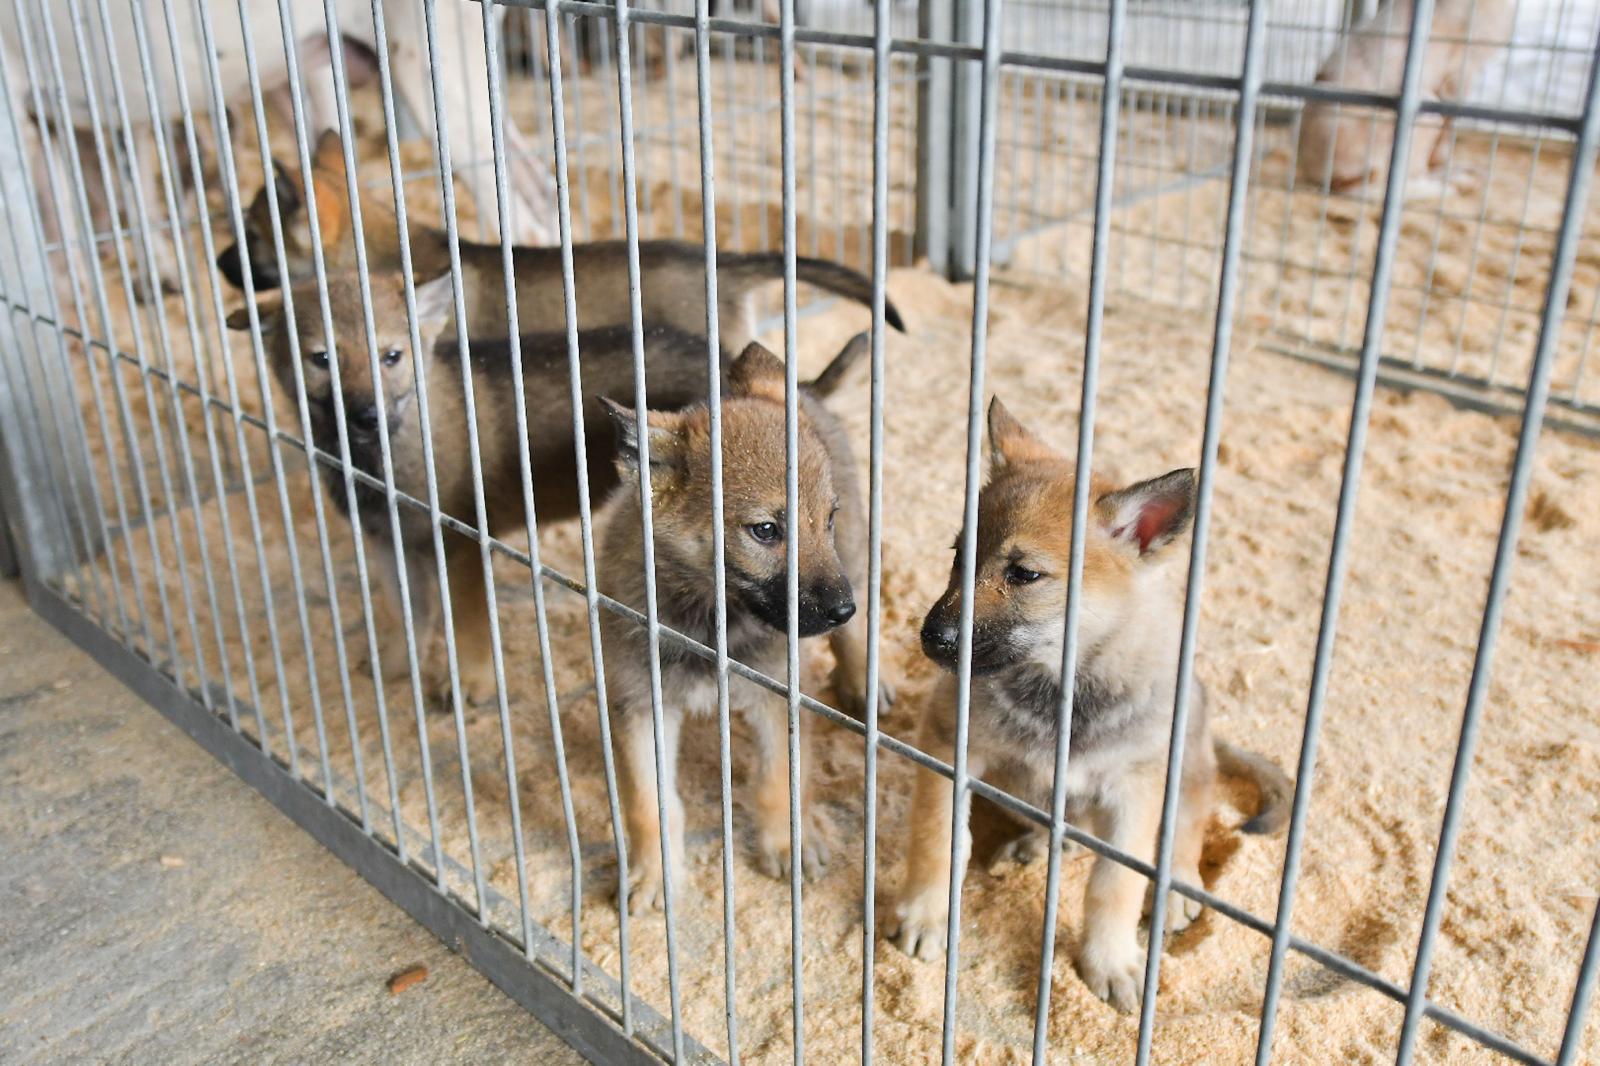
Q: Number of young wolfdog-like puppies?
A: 4